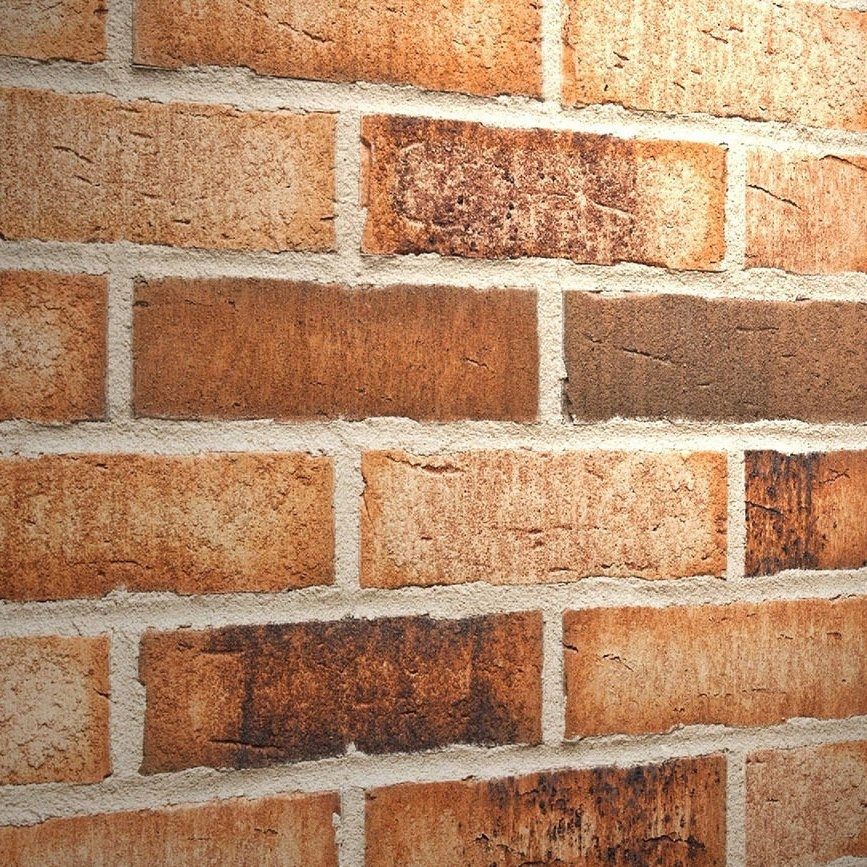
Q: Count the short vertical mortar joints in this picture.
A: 12